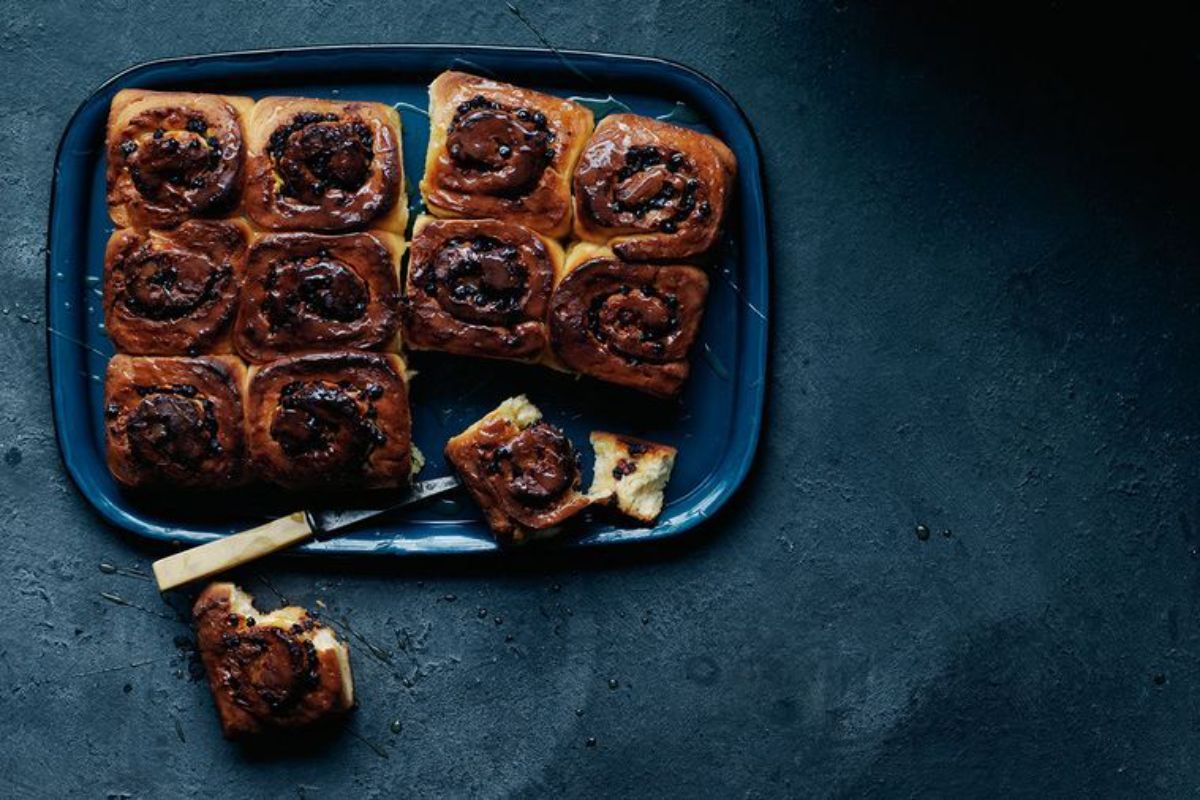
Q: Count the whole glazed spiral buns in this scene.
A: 10